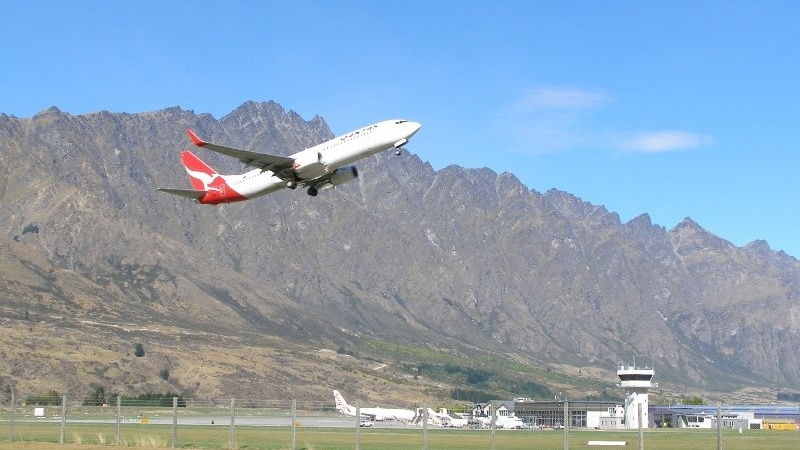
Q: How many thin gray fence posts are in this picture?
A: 12